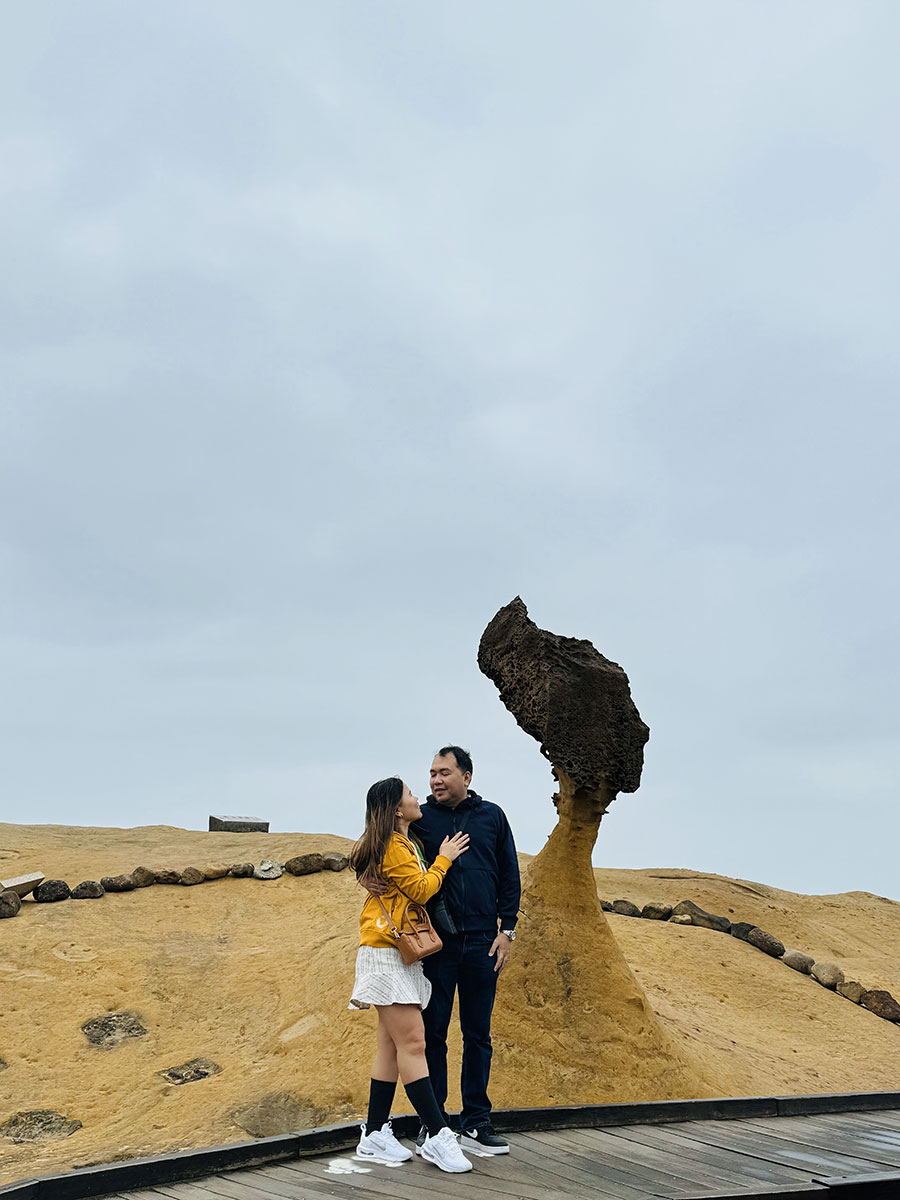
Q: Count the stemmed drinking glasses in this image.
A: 0